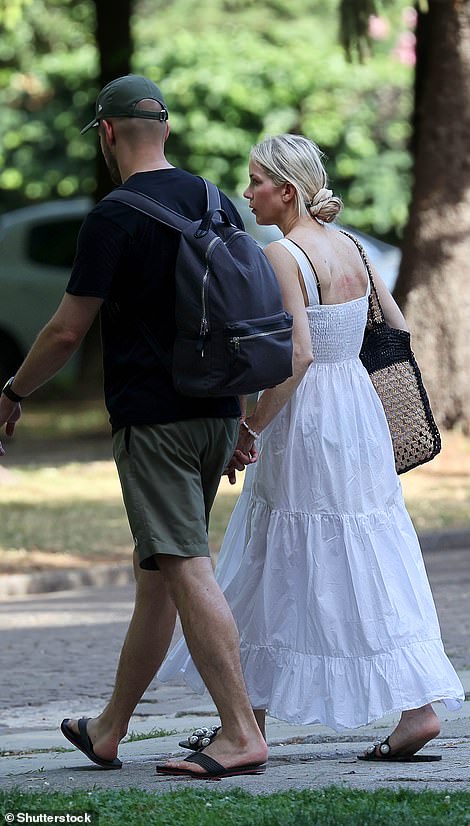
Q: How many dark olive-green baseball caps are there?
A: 1